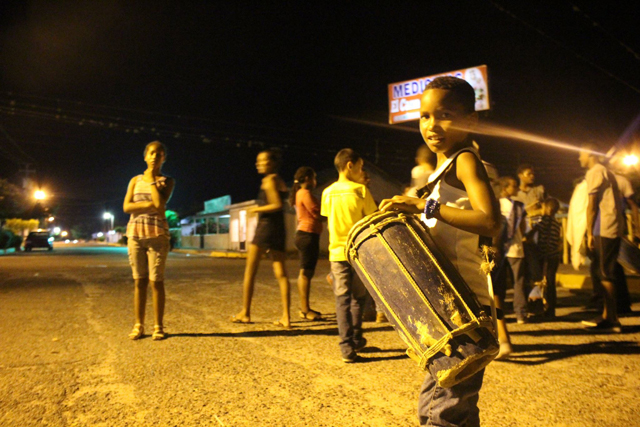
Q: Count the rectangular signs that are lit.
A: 1